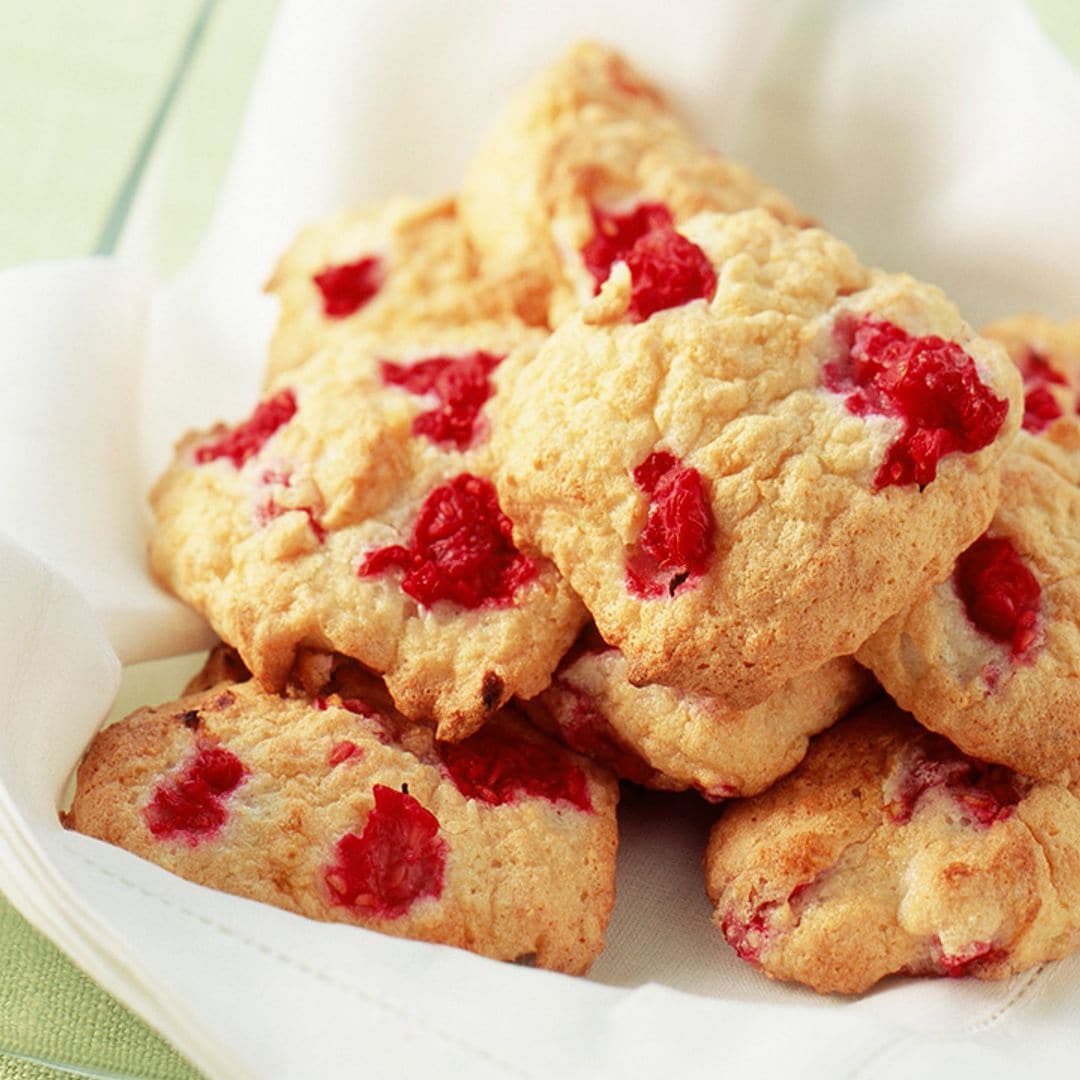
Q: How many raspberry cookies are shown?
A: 9